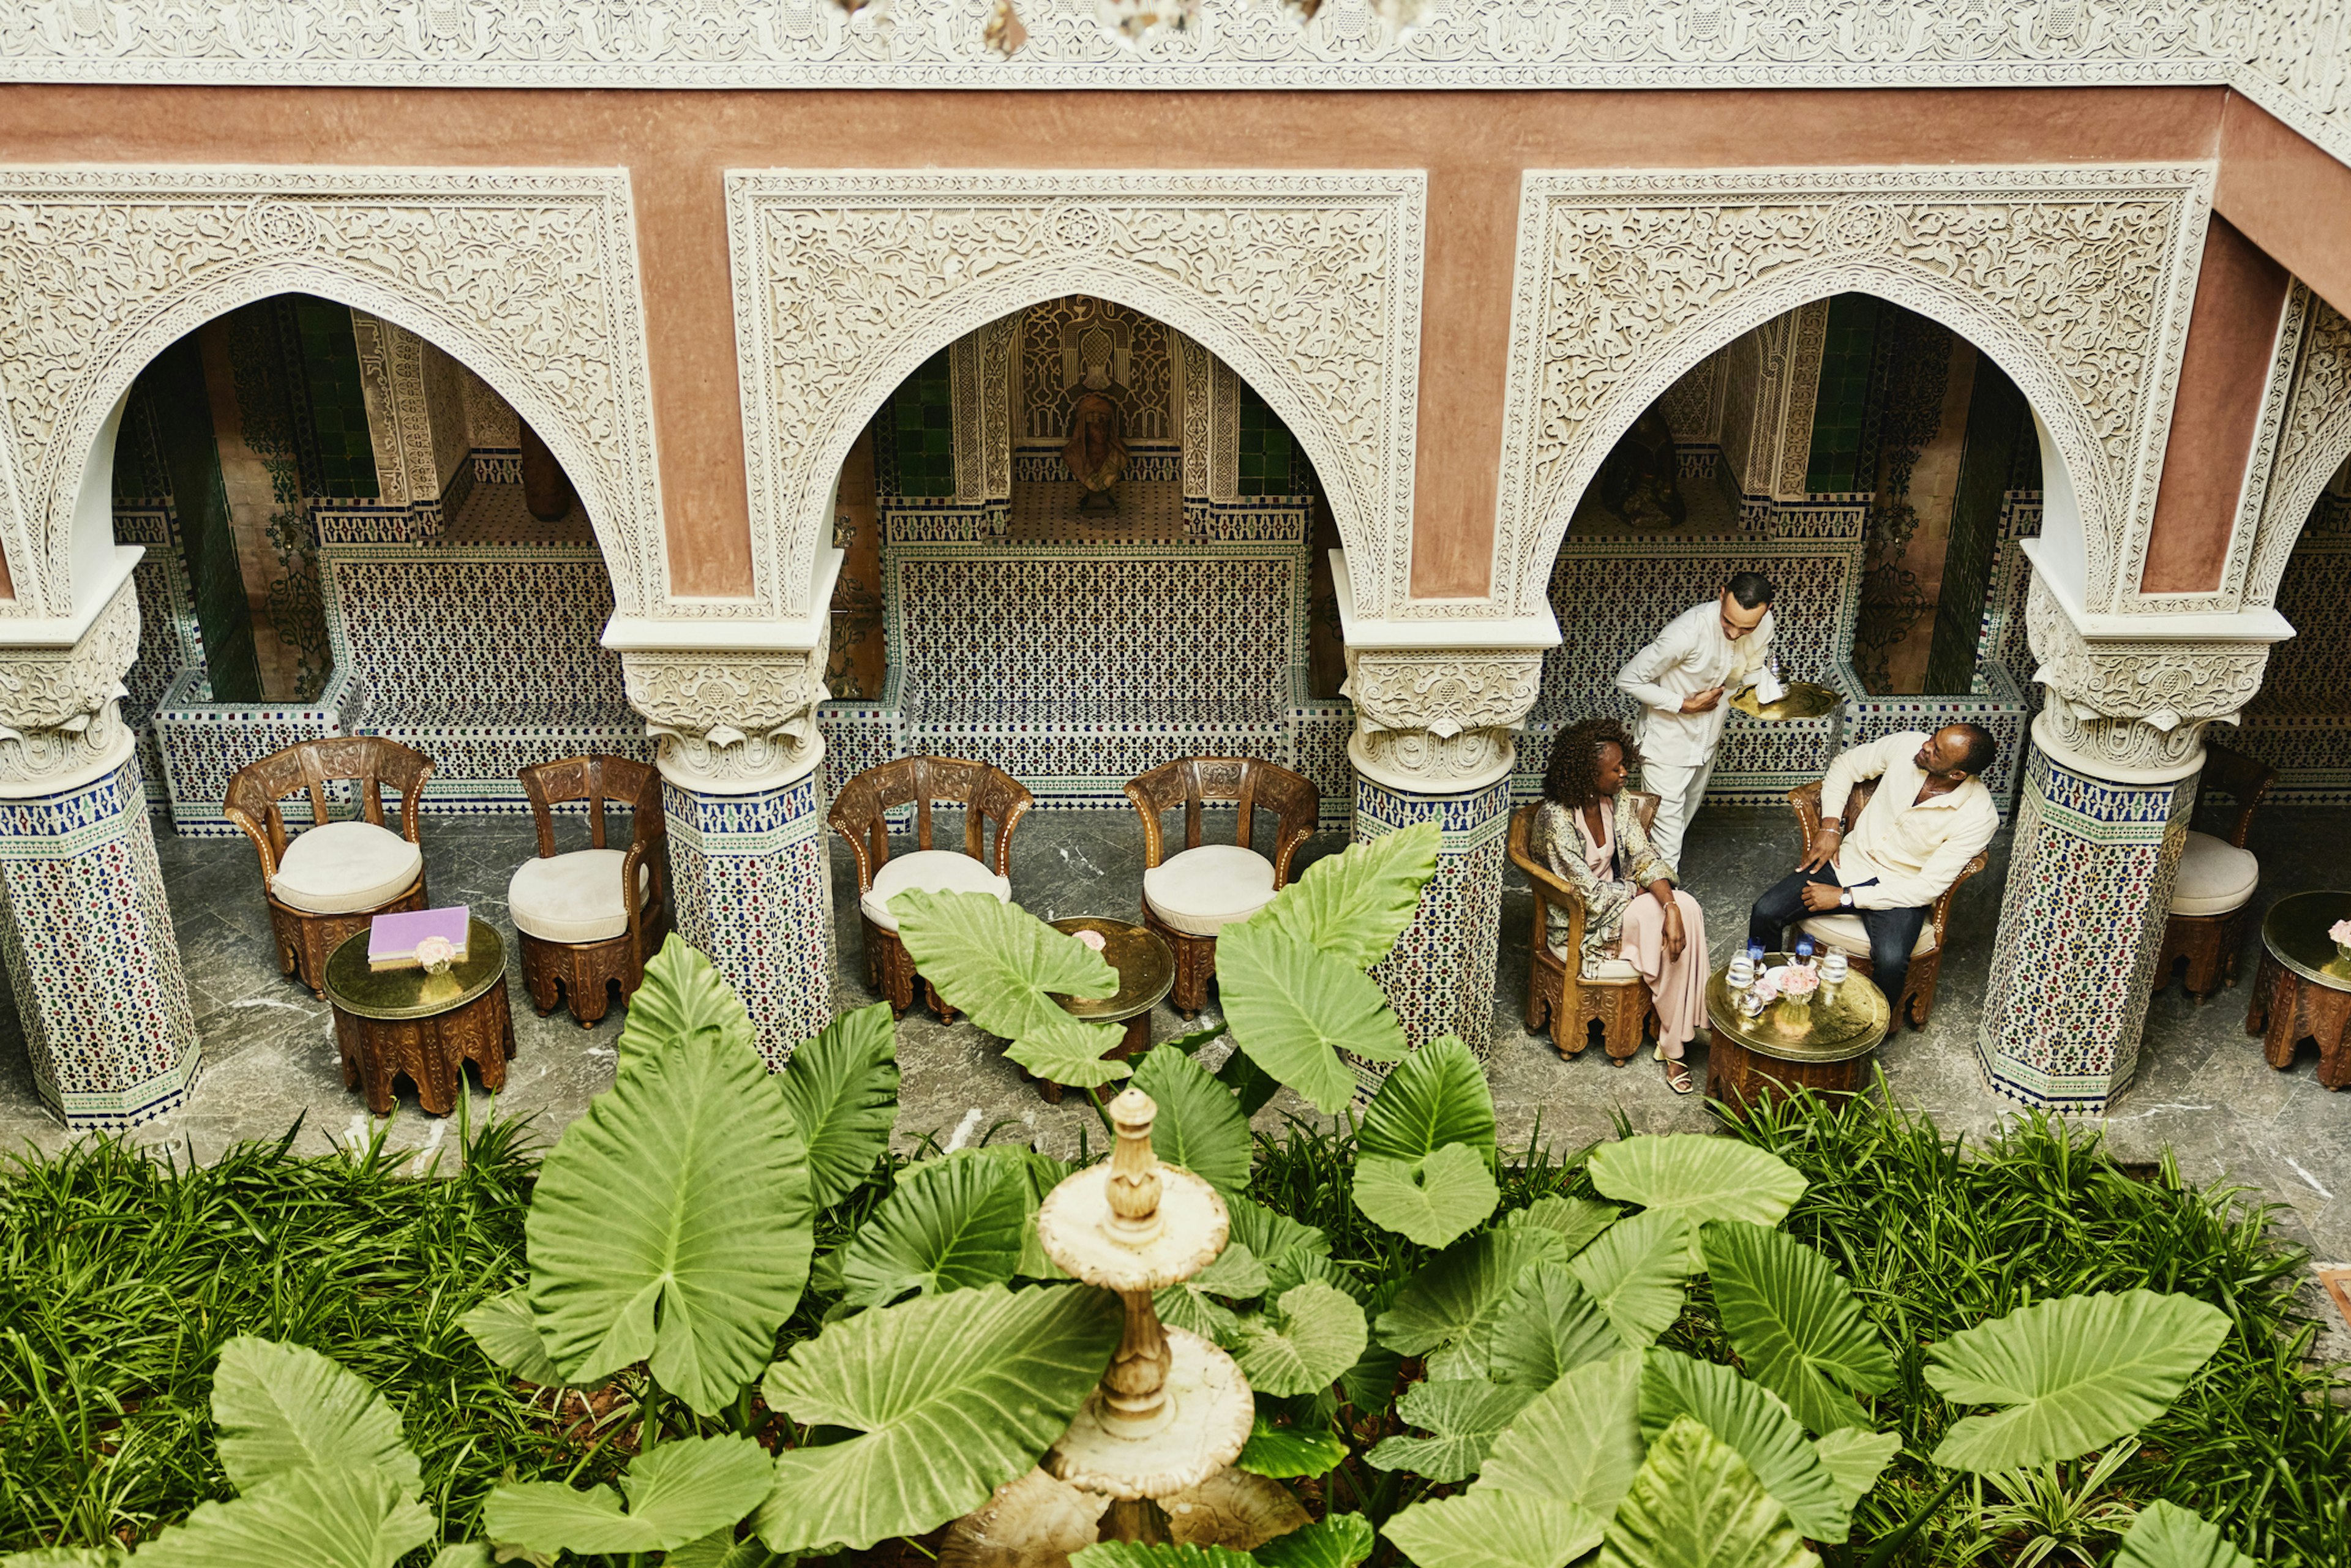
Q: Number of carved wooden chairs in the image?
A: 7